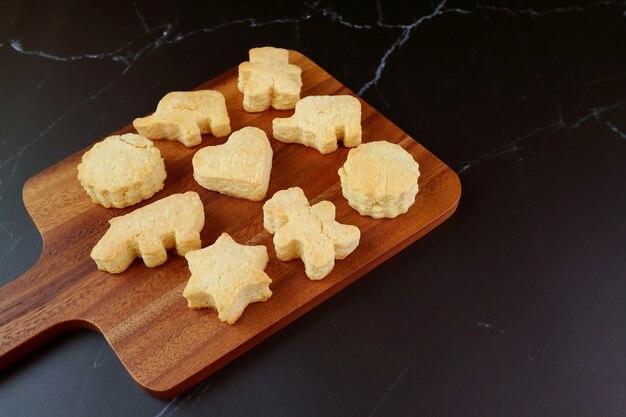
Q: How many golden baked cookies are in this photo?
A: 9